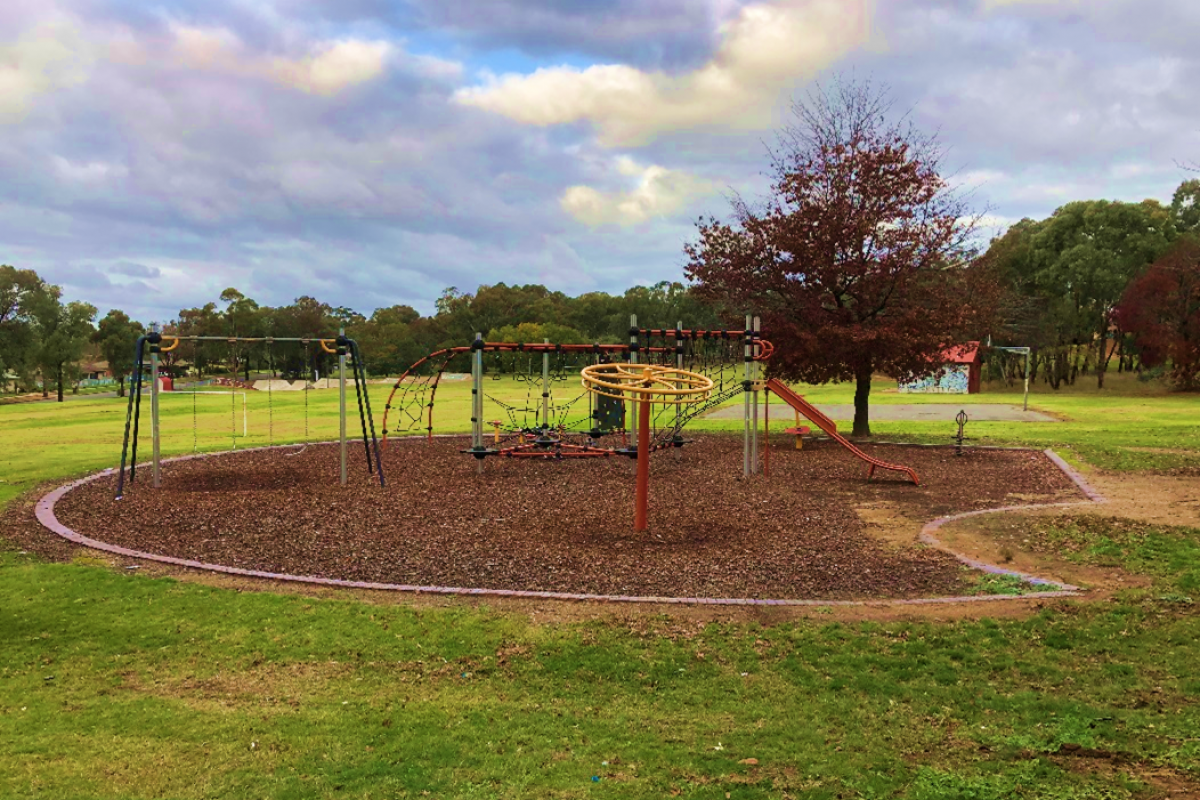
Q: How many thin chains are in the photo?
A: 4